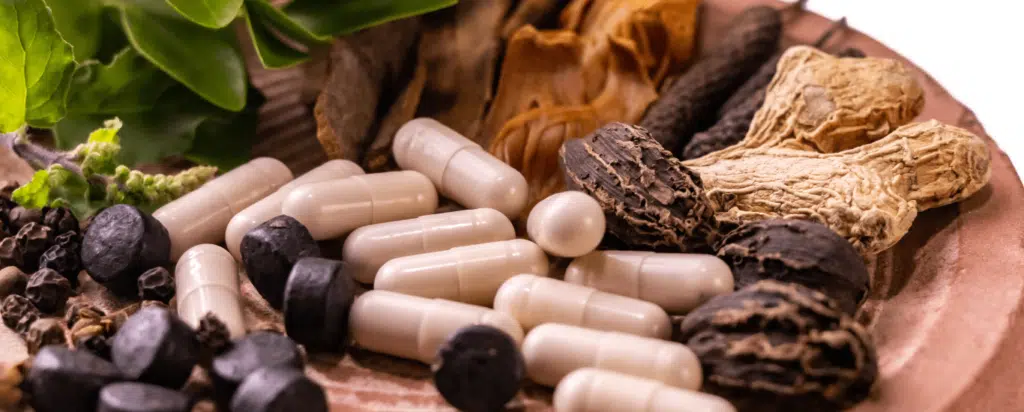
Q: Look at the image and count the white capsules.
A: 13